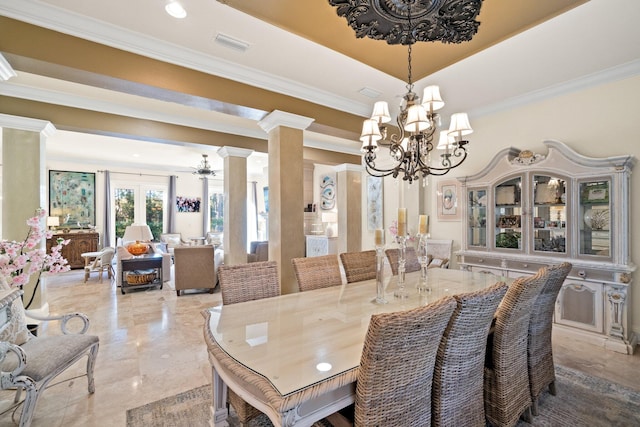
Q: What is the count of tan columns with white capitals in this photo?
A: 4